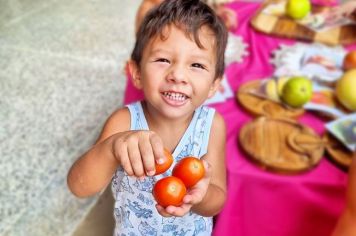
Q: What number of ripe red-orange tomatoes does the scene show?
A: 3